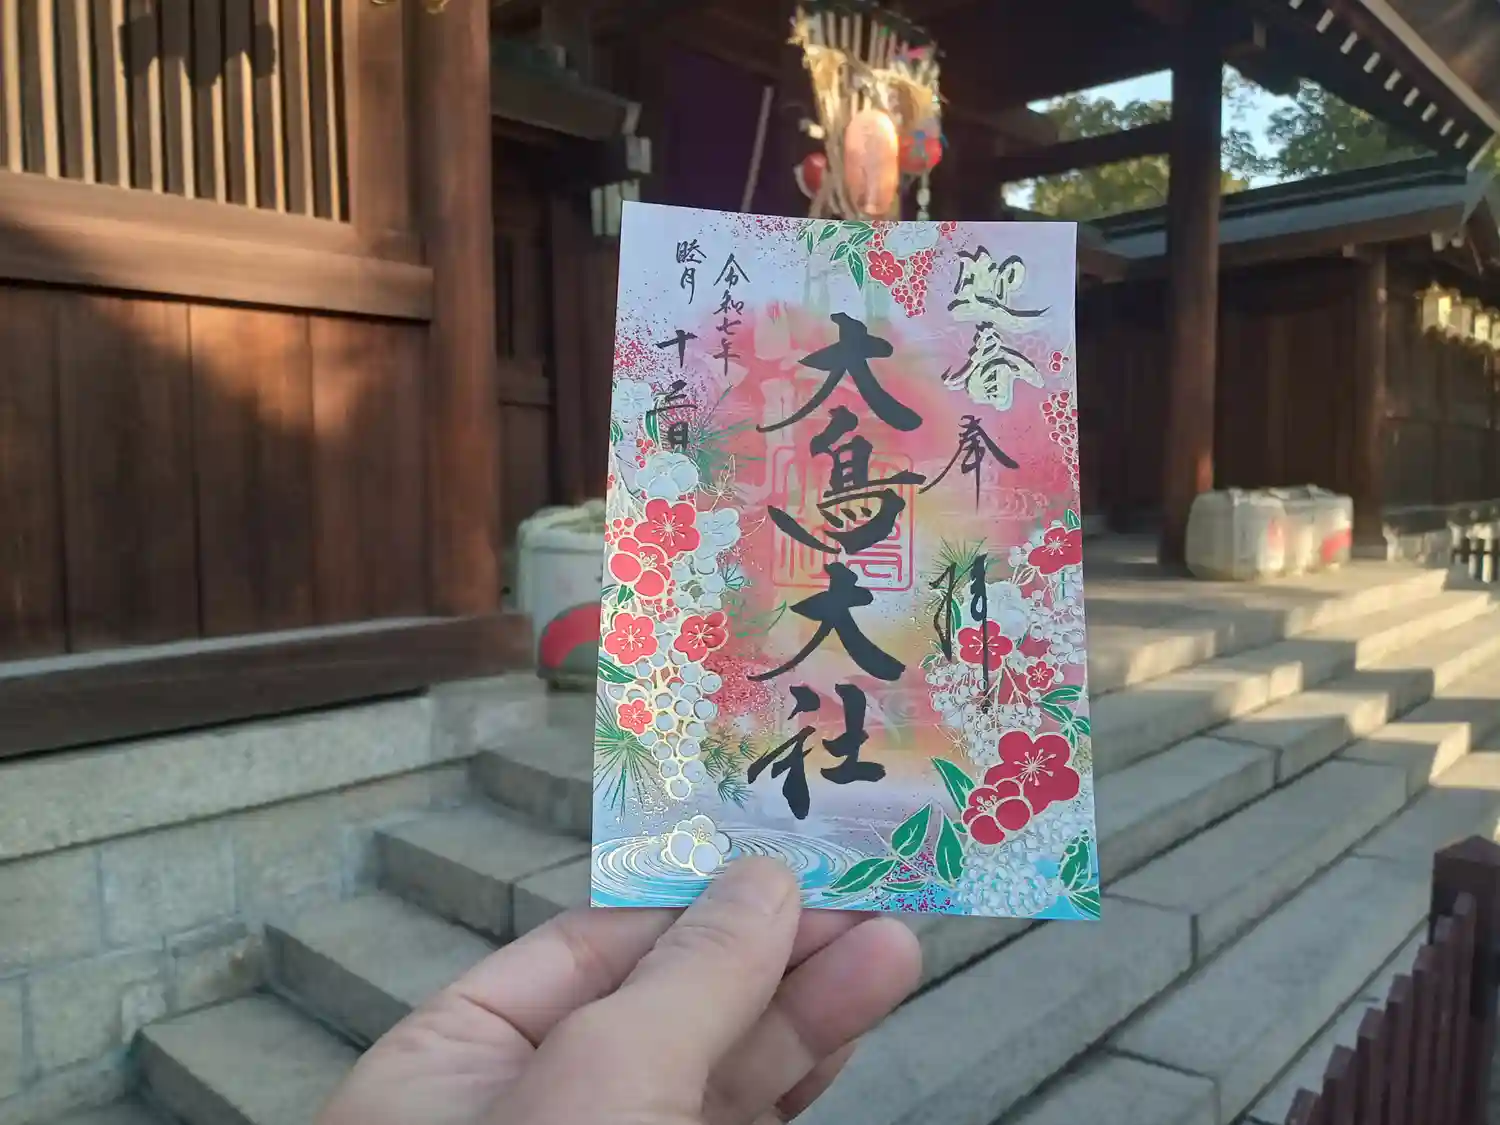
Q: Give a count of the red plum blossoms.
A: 11